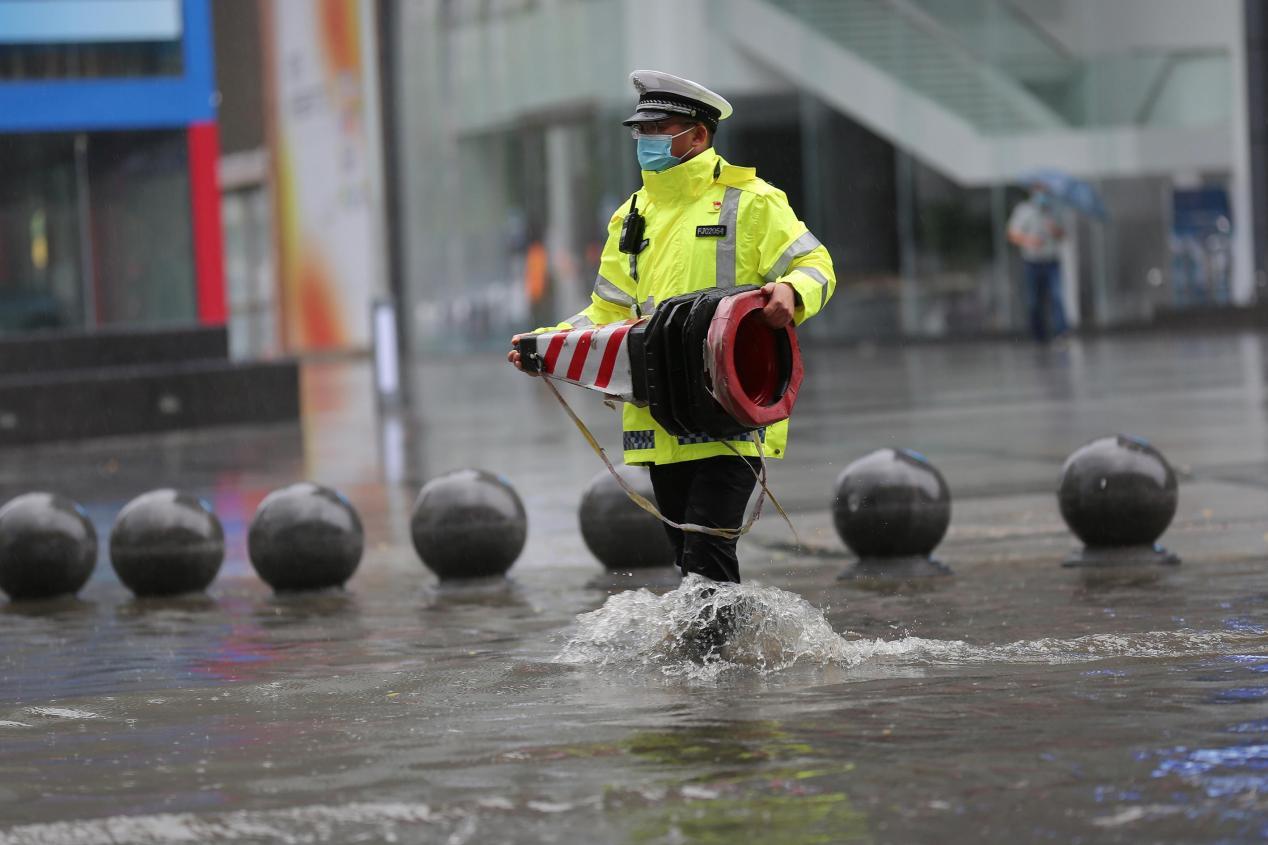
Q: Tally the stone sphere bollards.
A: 7